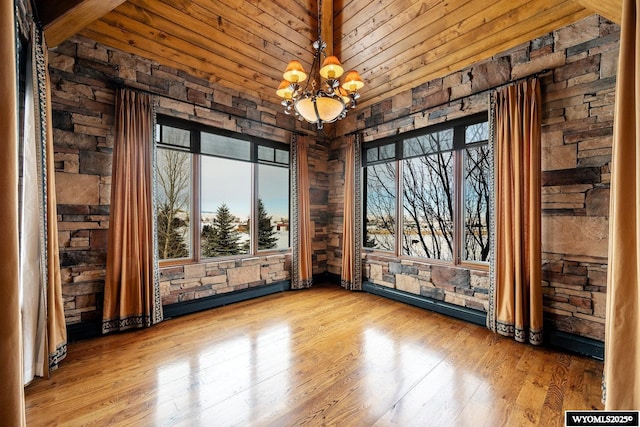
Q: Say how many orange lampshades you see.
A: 5